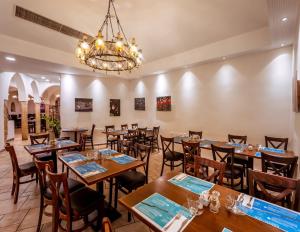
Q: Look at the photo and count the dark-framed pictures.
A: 4